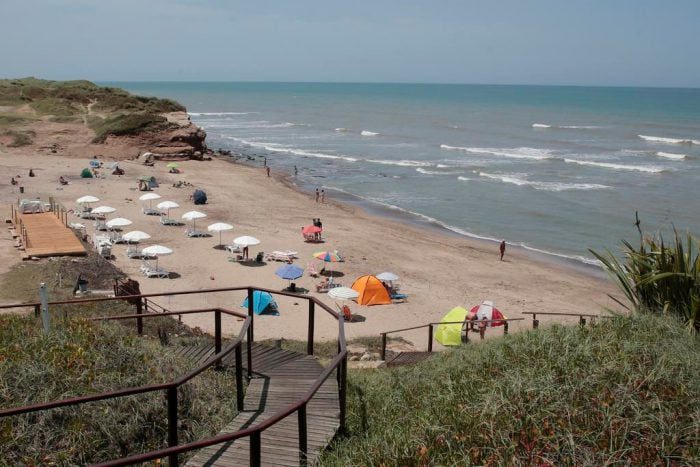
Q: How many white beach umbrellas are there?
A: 12